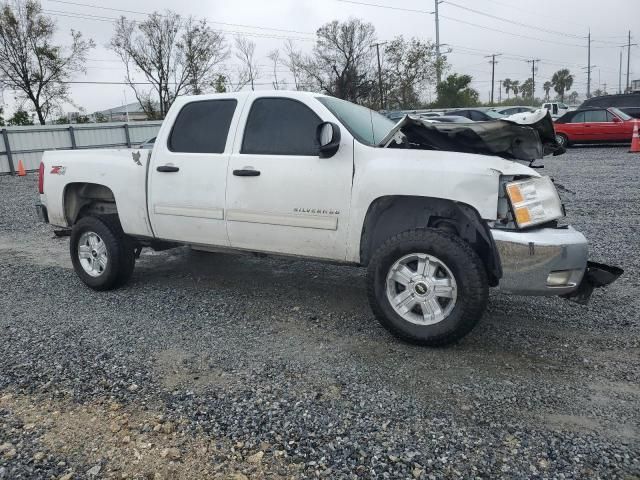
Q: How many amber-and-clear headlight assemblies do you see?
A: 1